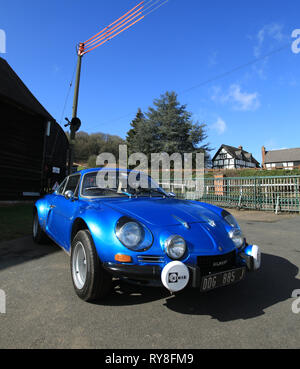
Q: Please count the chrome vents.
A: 2